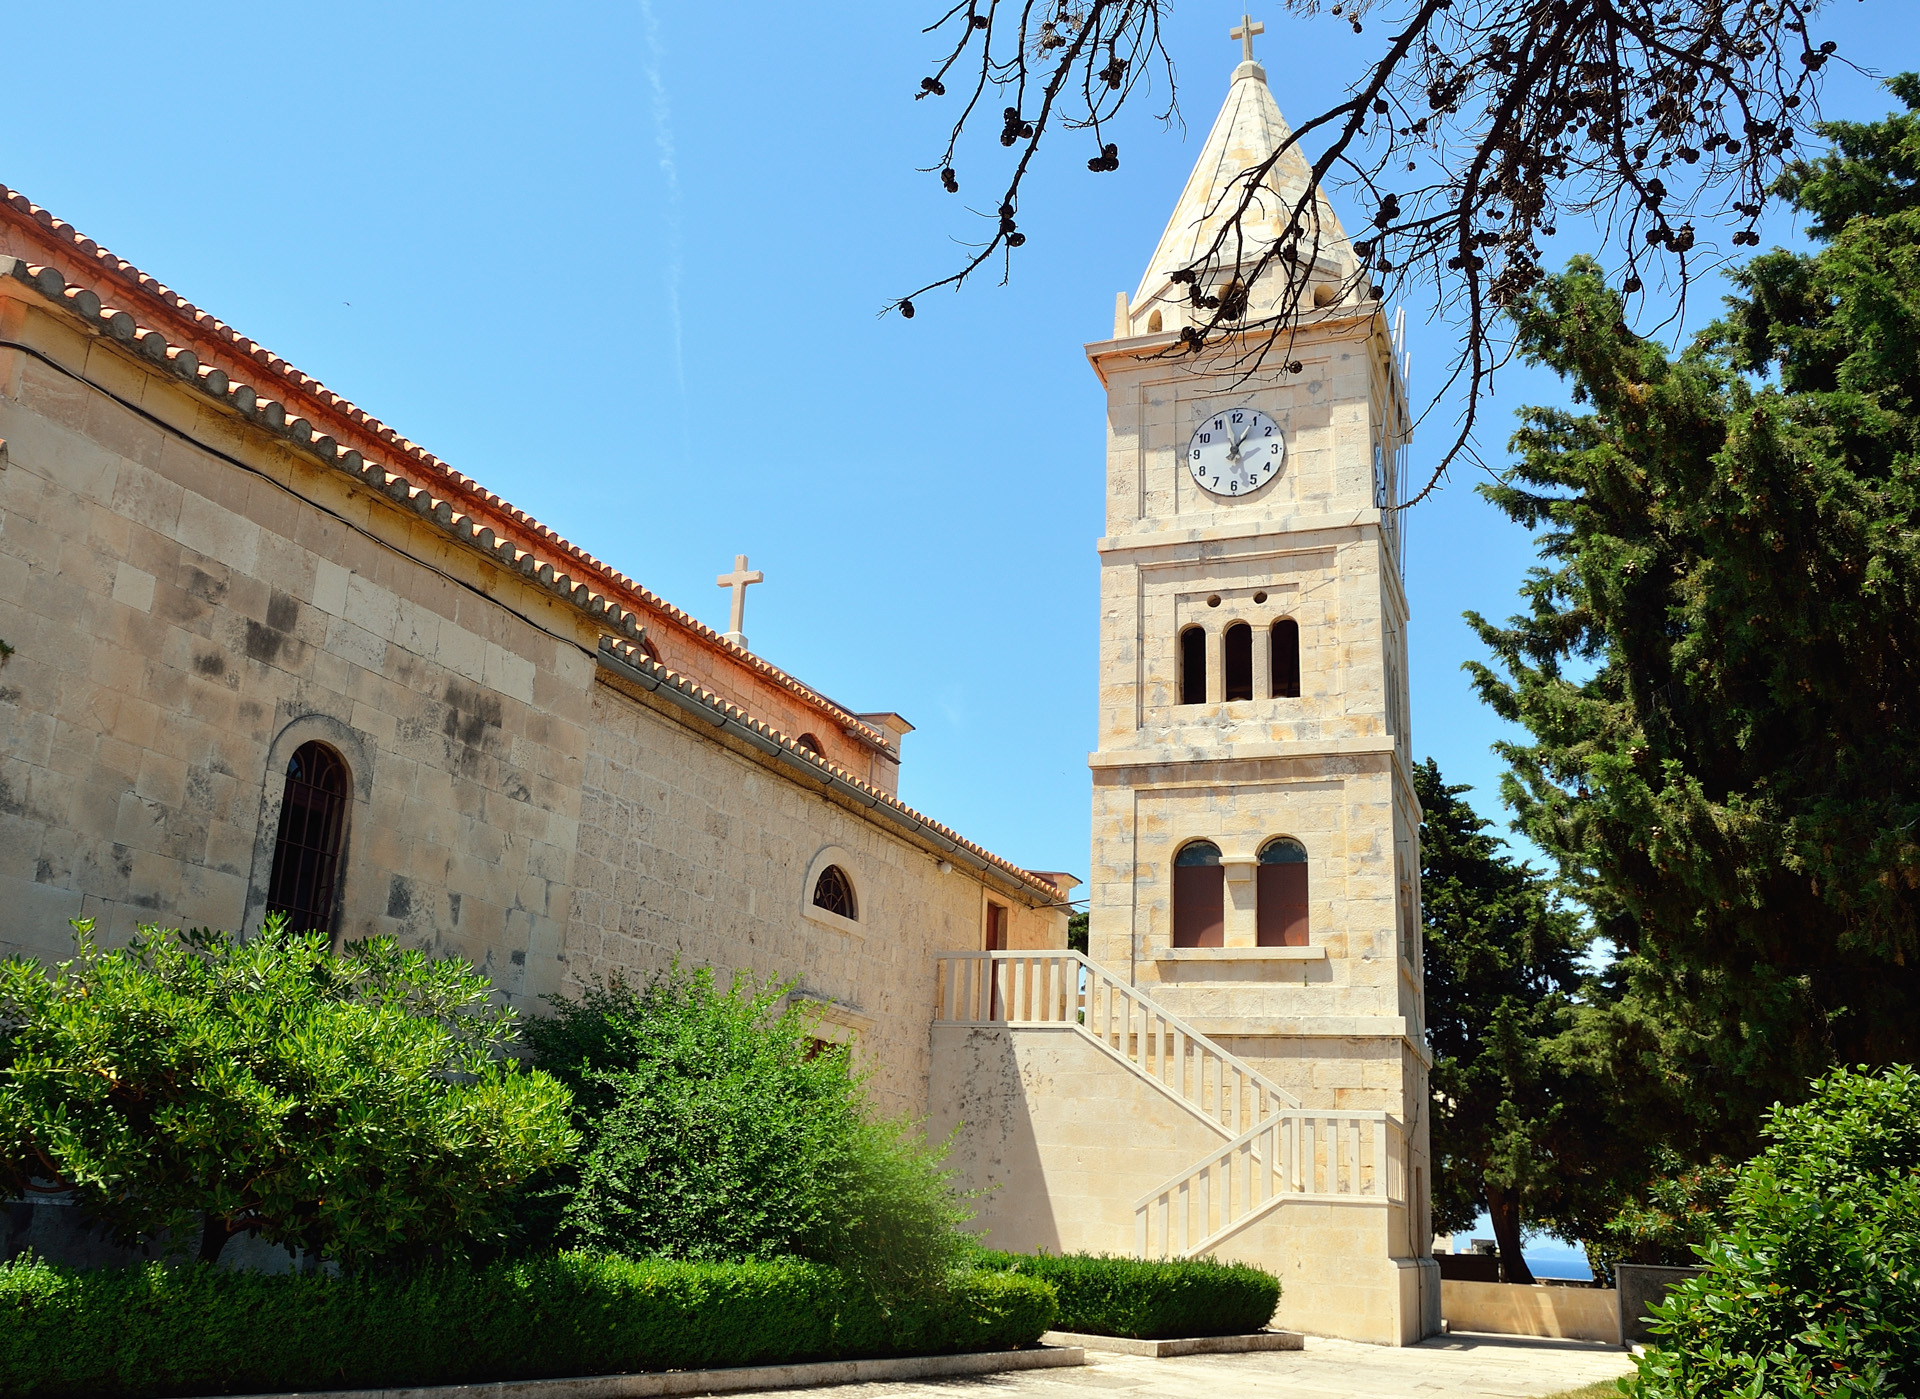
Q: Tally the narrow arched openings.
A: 3